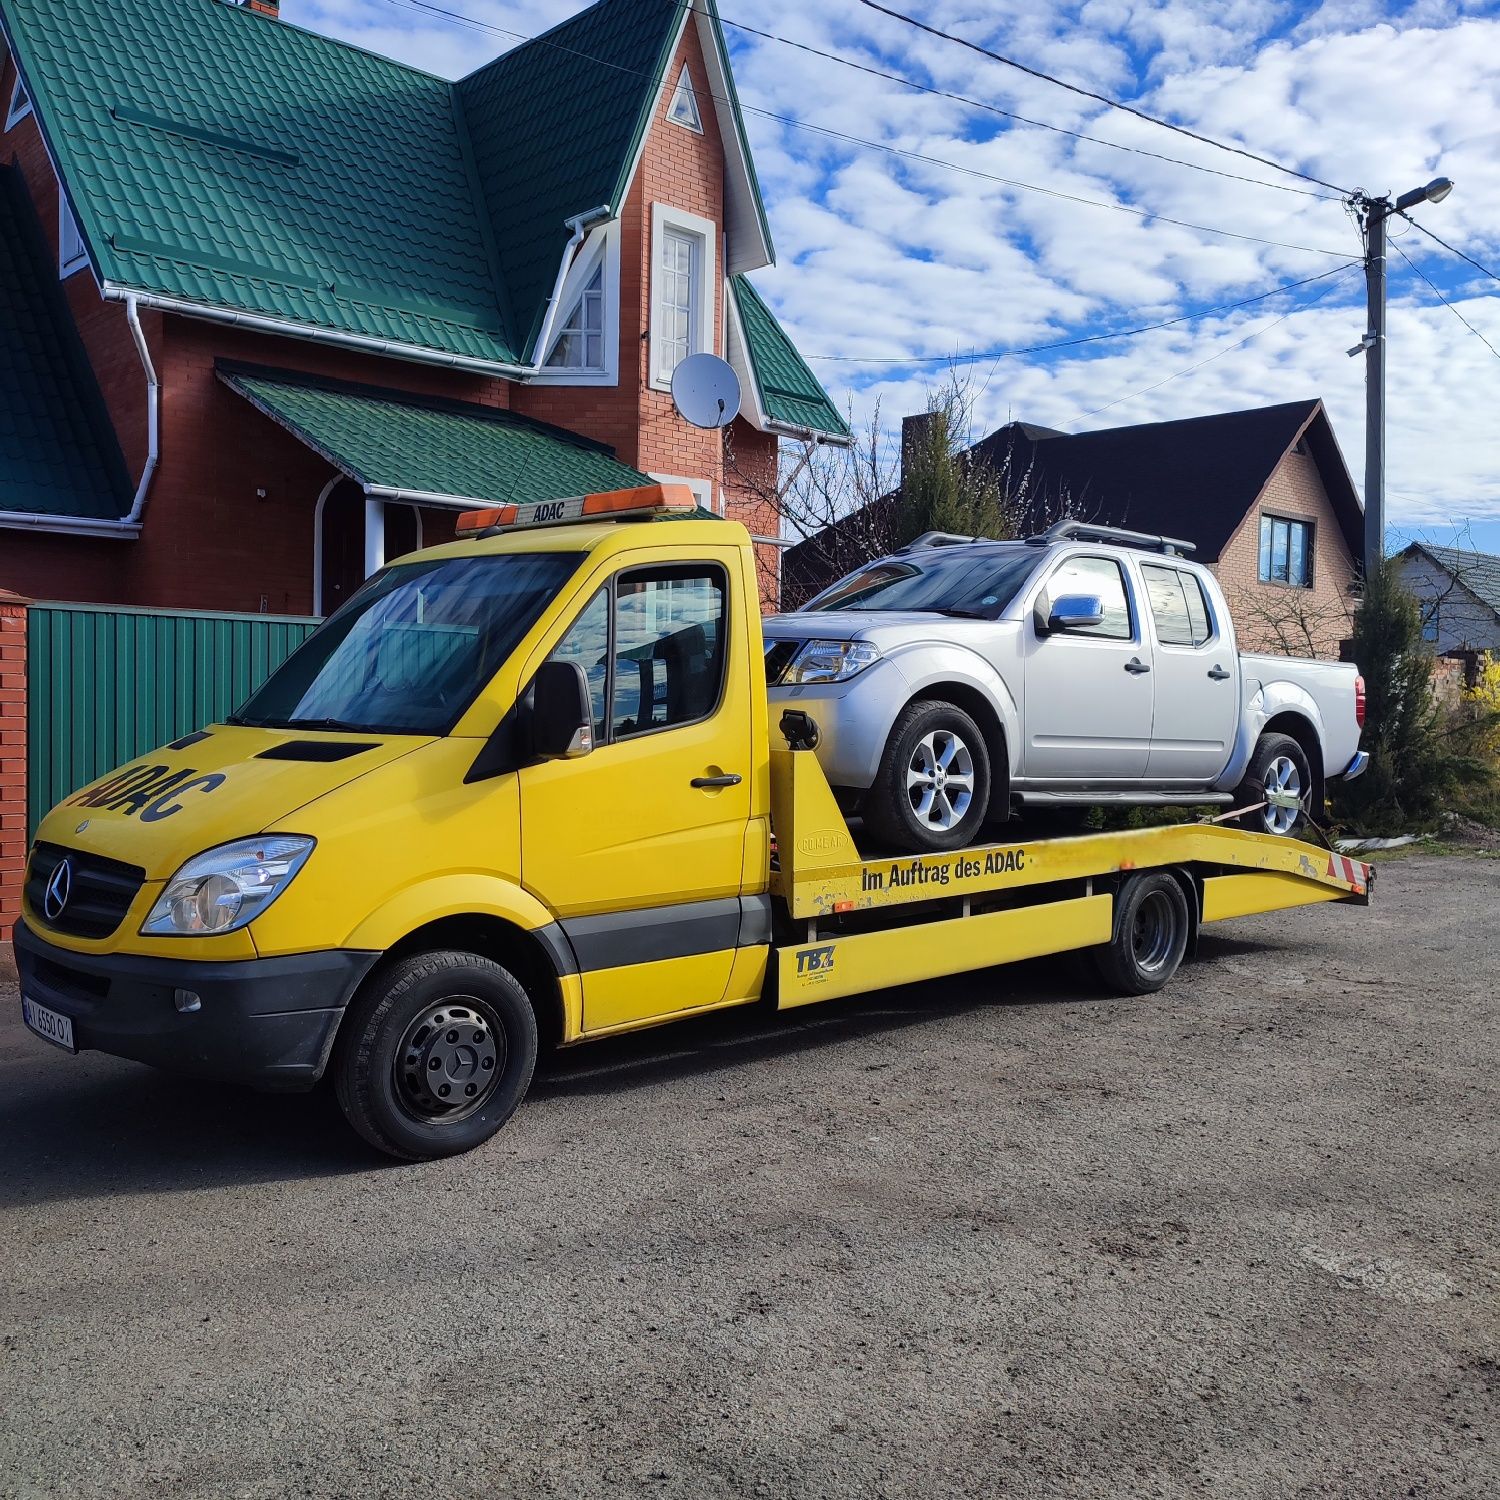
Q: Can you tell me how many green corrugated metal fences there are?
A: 1